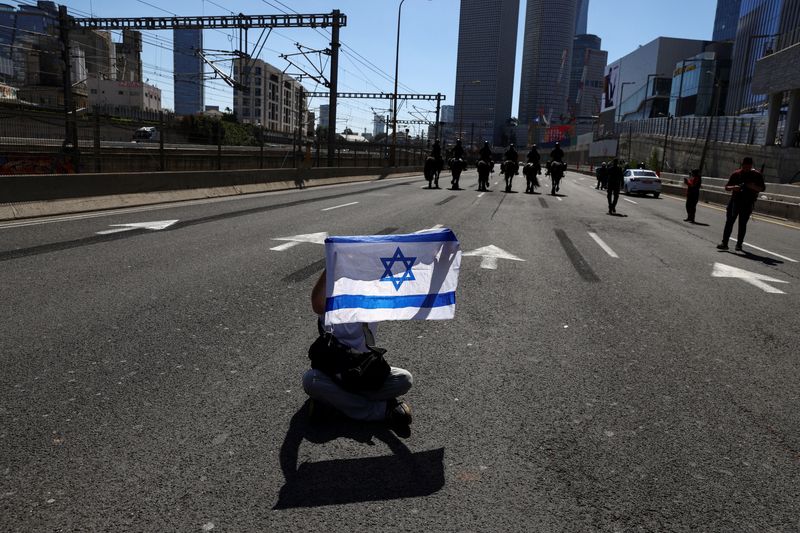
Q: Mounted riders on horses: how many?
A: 6